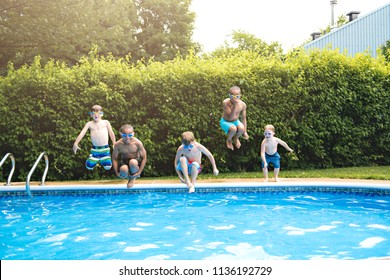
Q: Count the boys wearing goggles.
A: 5